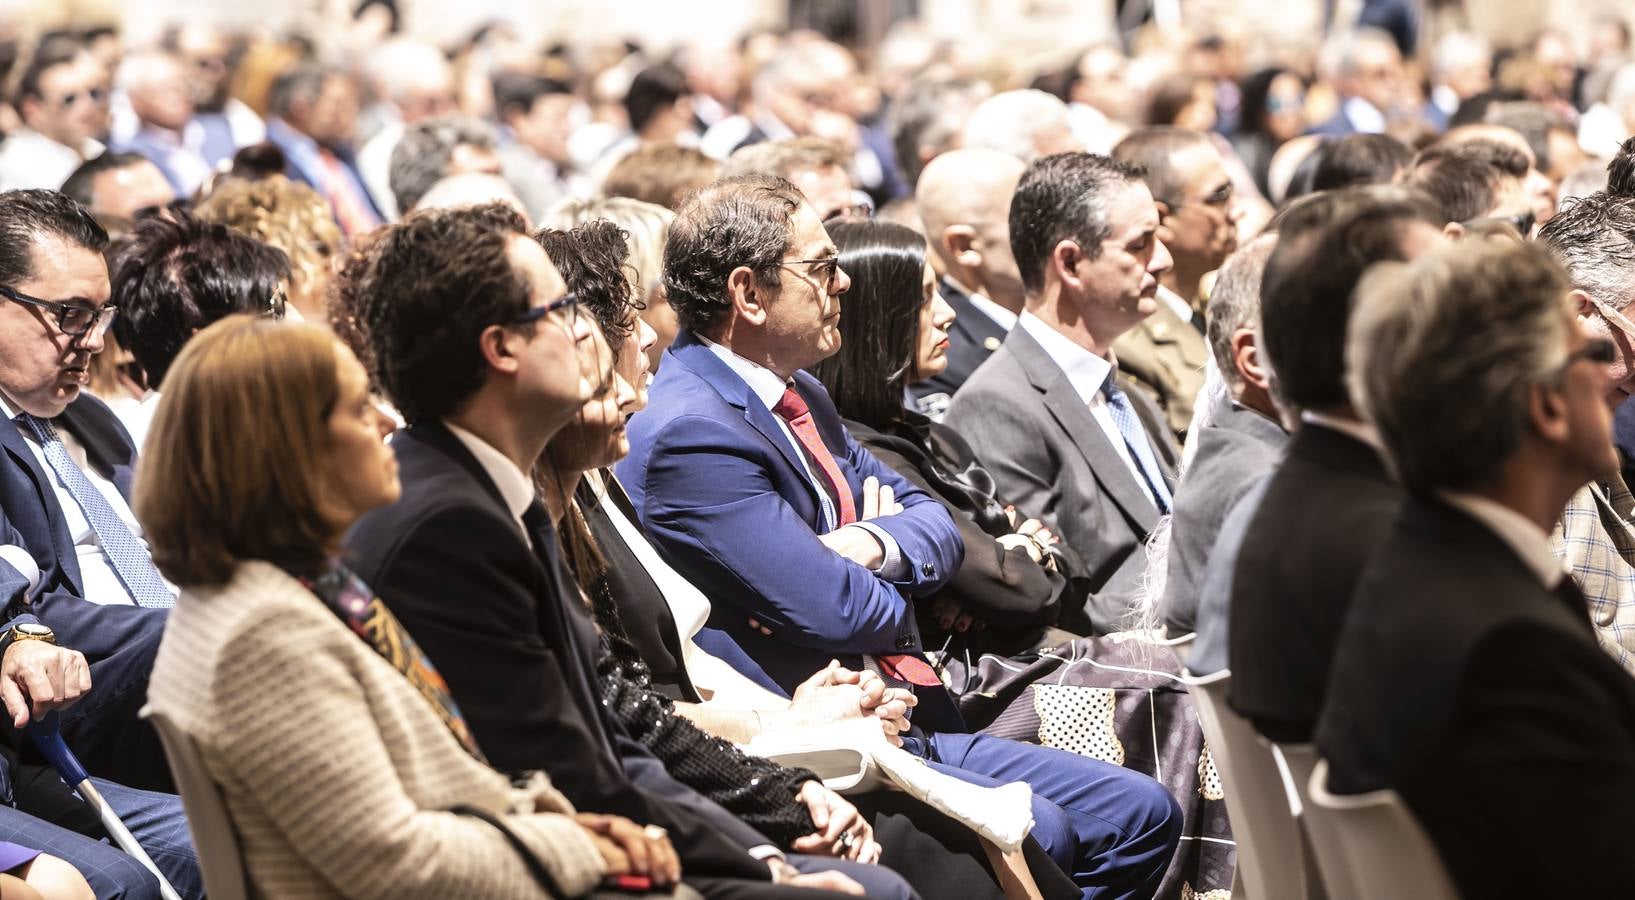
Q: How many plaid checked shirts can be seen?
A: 1